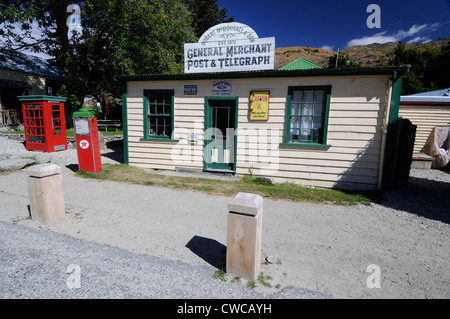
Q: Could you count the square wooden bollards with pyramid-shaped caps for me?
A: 2